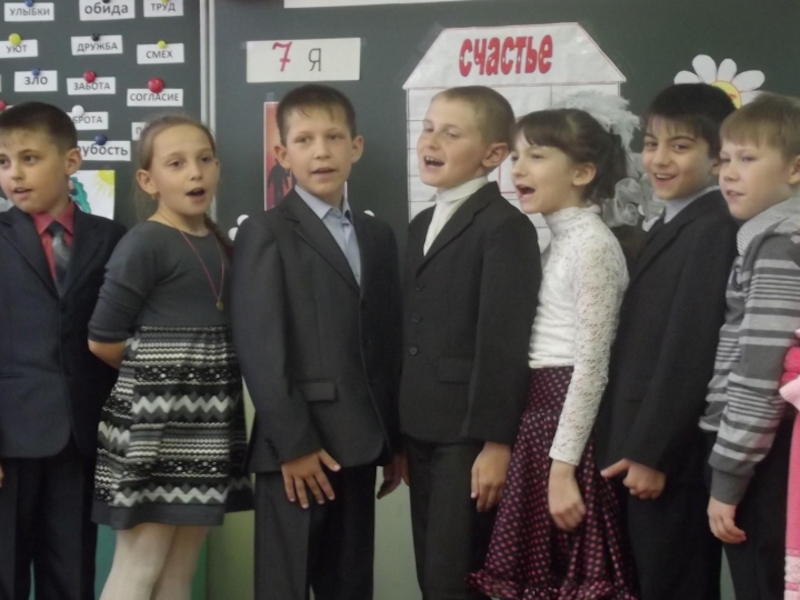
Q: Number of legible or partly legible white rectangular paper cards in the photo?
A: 13